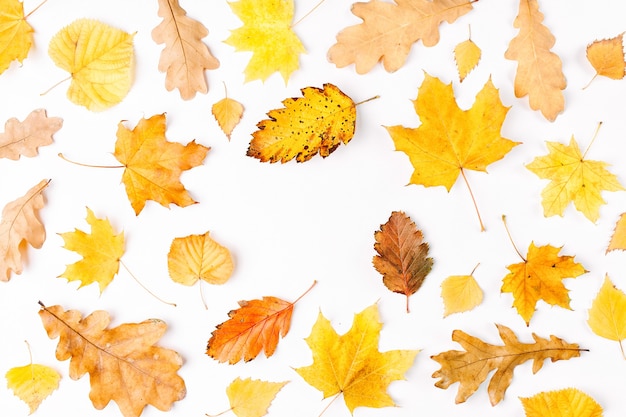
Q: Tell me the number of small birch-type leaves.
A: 8